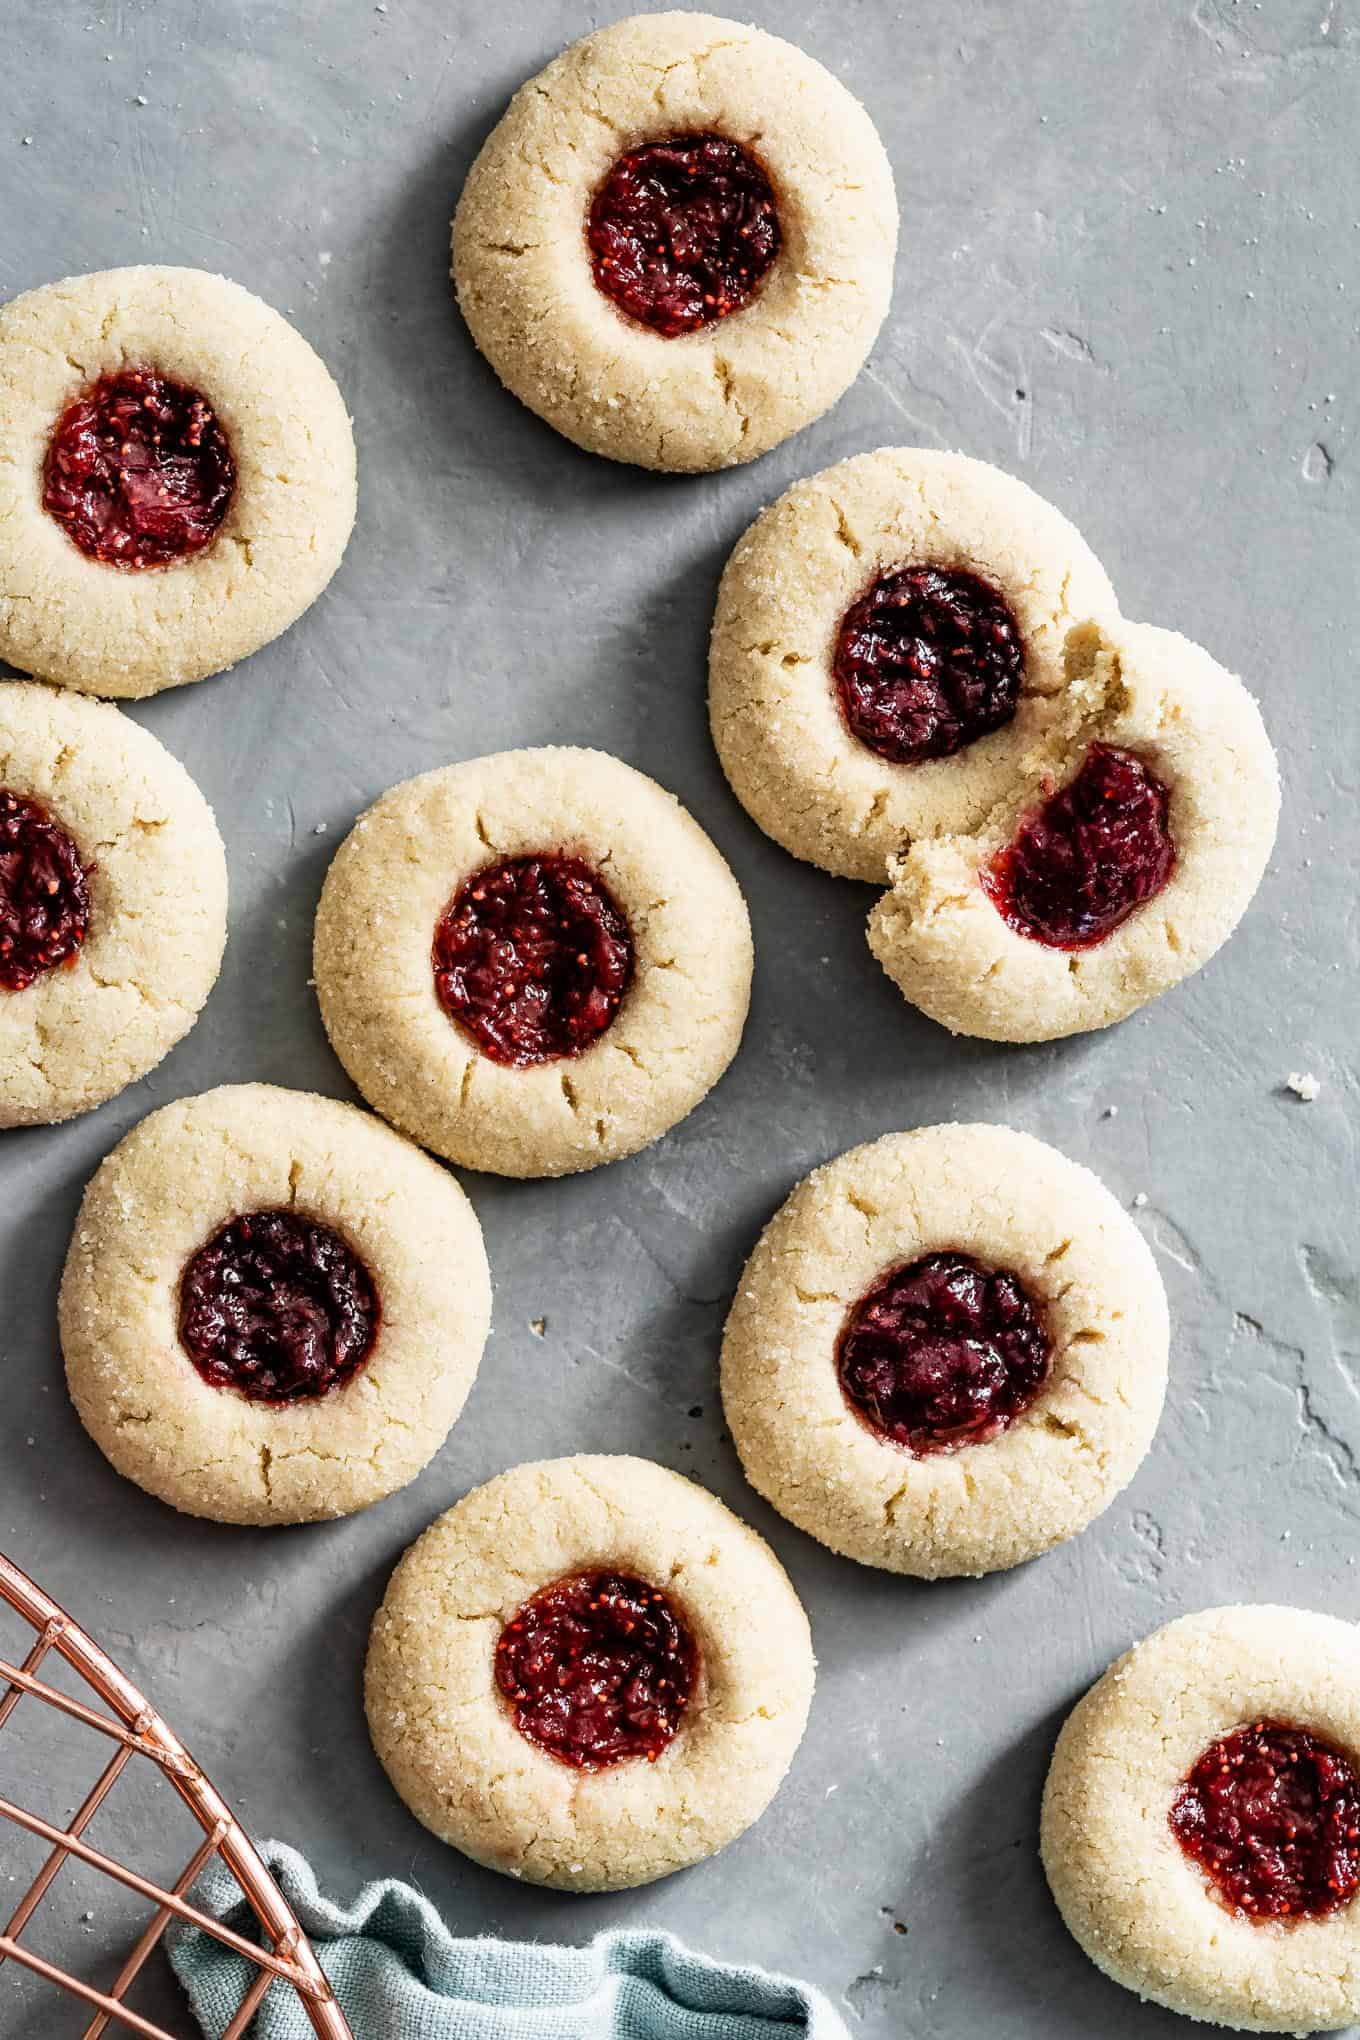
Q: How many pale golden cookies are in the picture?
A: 10